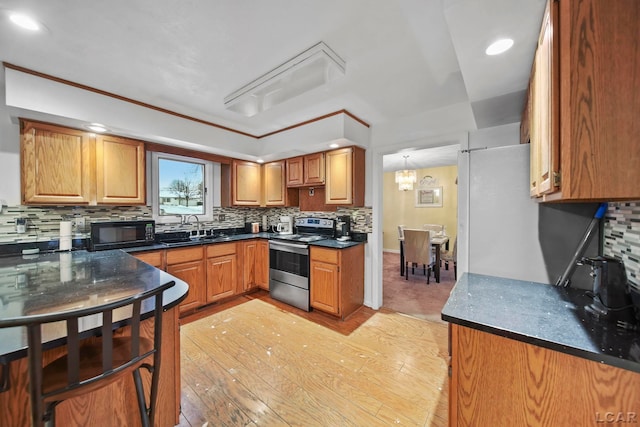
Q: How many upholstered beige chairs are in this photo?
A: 4